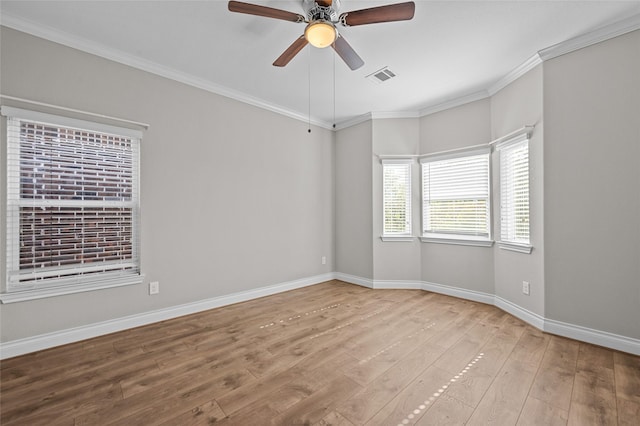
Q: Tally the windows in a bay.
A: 3